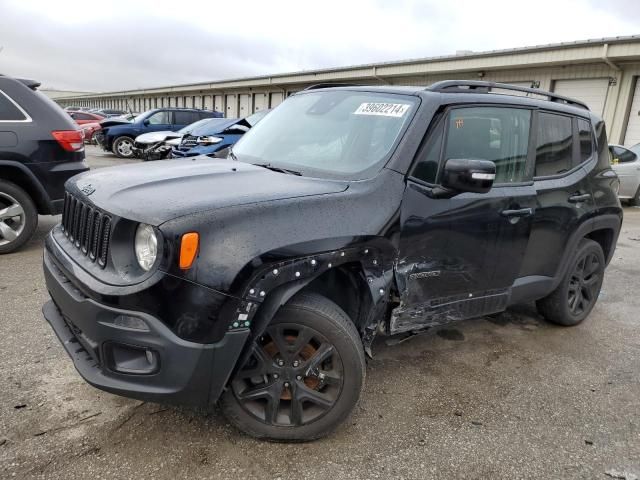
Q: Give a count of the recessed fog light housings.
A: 1